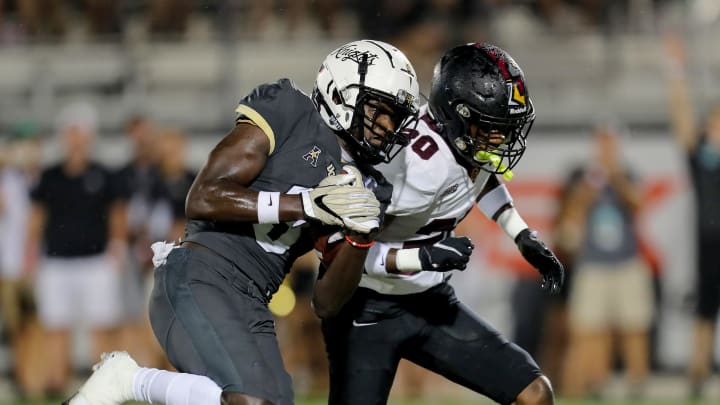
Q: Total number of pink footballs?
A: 0